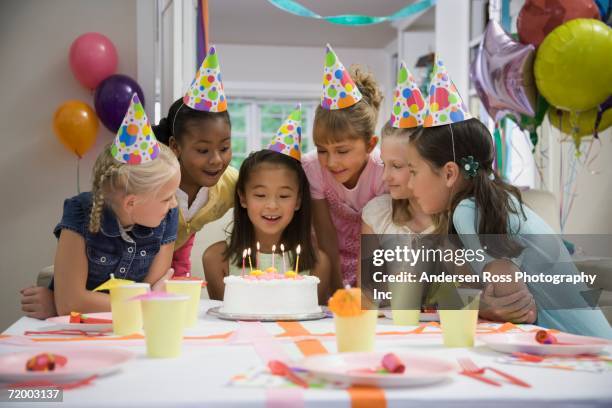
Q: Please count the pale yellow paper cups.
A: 6